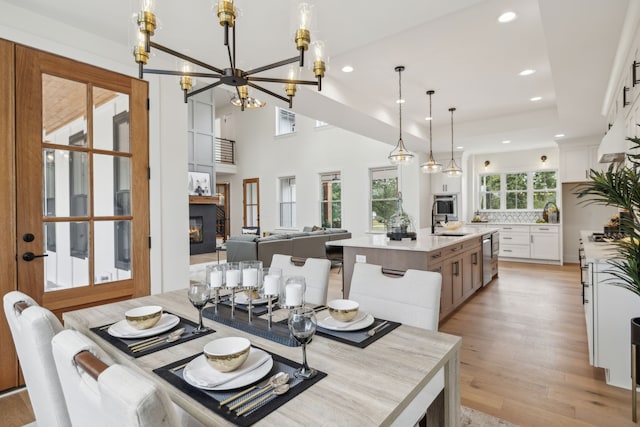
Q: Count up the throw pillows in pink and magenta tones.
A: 0